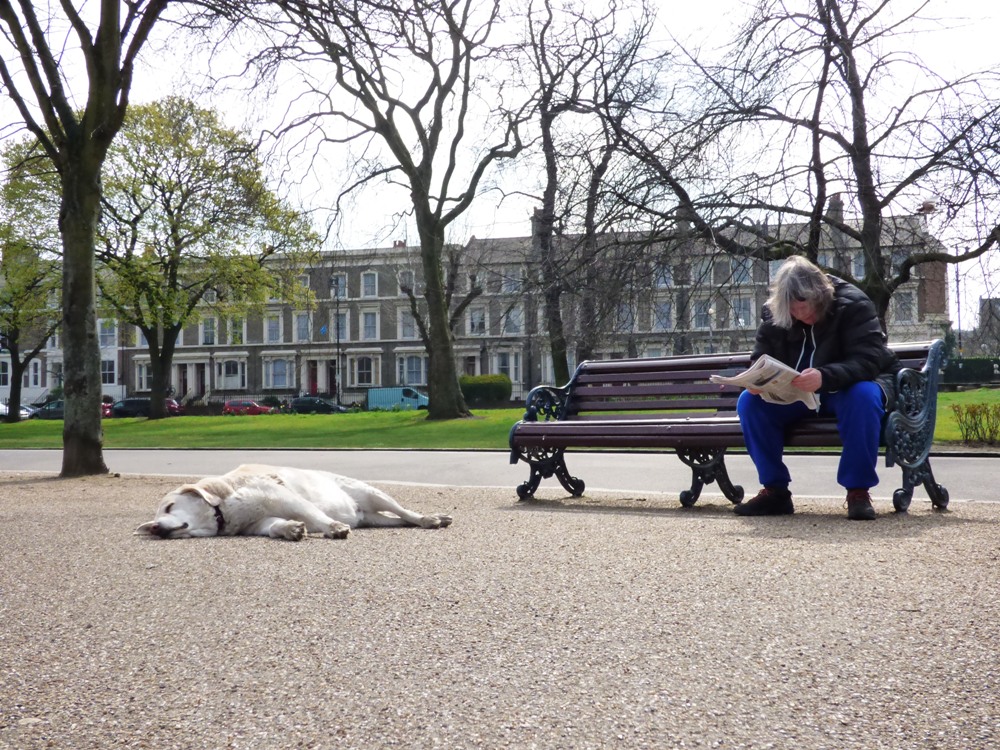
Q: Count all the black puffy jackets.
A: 1